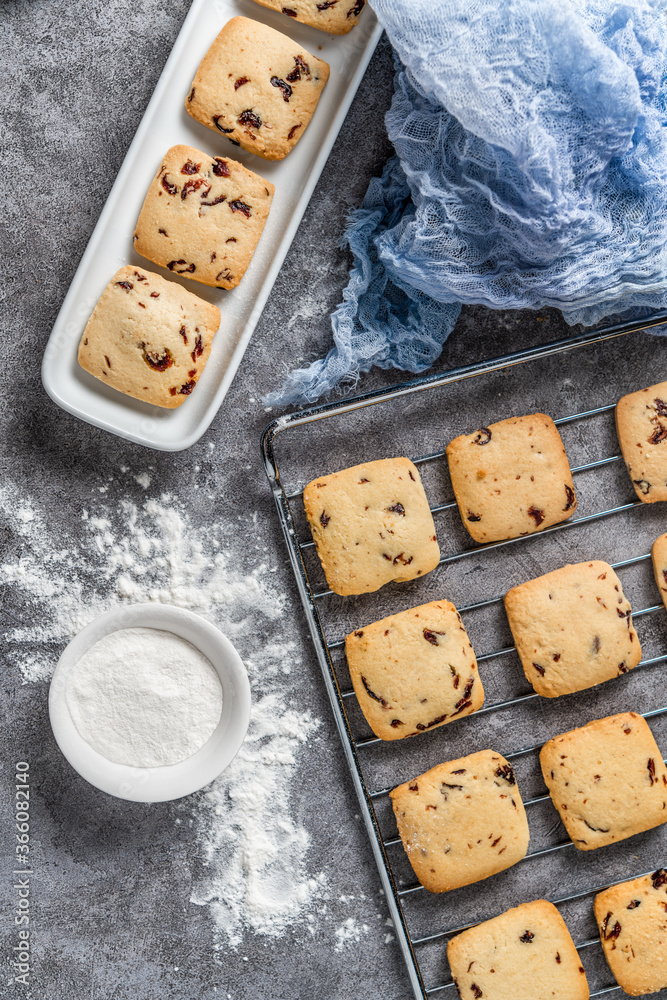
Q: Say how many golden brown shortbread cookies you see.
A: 14